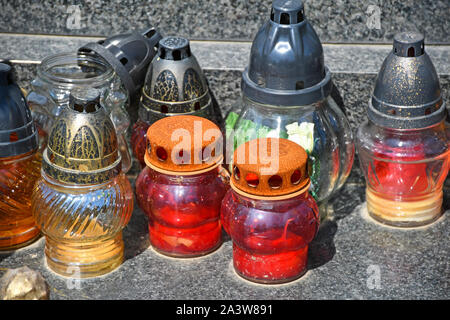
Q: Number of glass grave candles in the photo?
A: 8